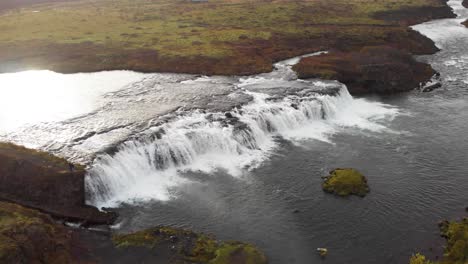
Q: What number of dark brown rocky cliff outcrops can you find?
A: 2